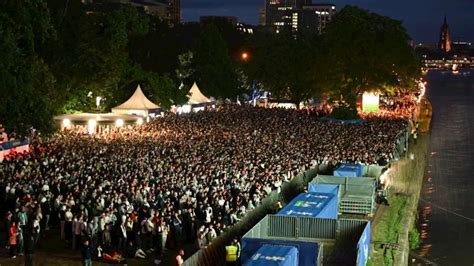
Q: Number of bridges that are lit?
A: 1